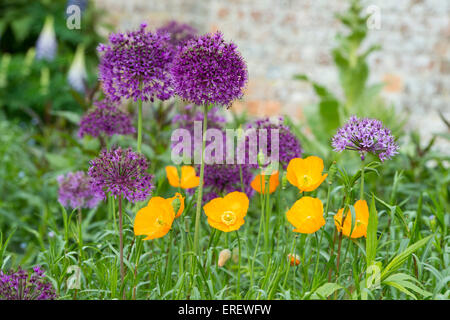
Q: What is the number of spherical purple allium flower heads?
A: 11